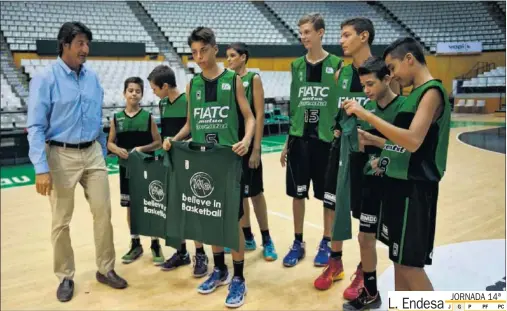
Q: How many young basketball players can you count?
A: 8